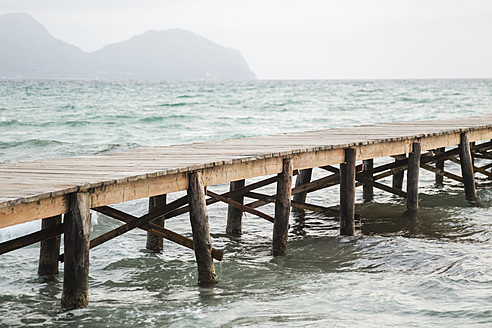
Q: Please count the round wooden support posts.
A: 13